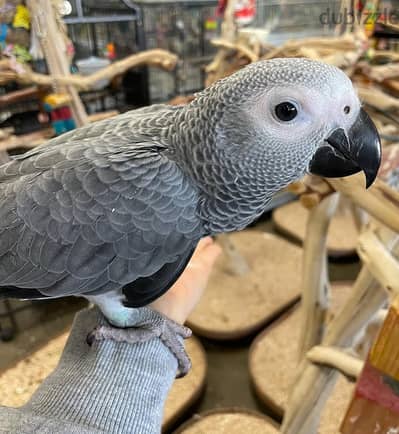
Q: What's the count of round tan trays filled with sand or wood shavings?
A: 5